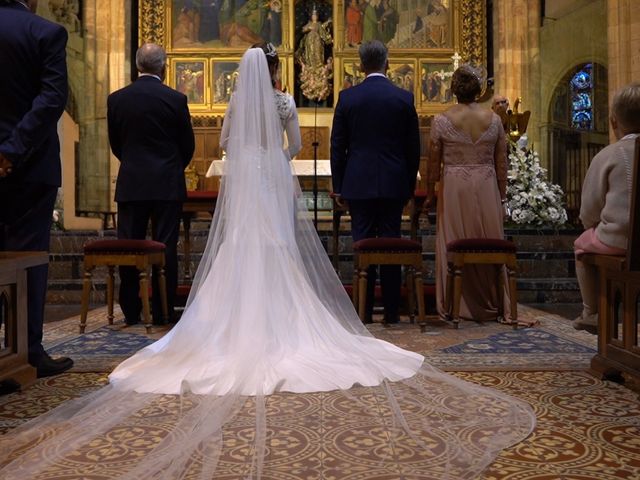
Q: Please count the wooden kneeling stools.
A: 3